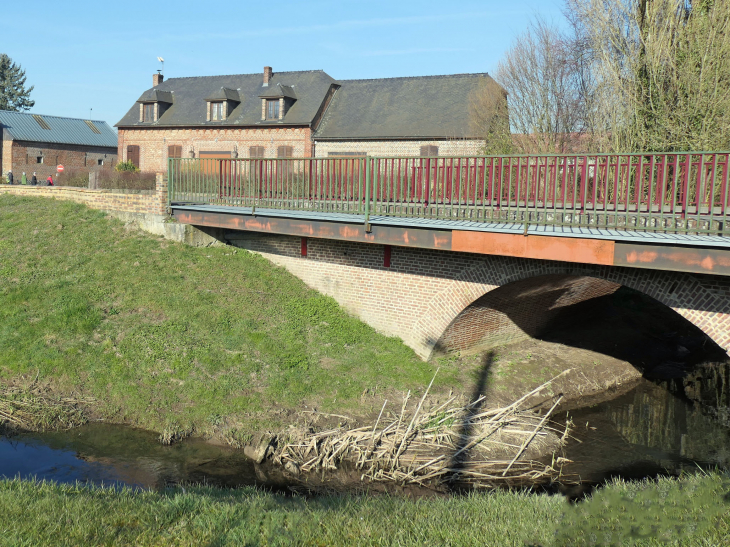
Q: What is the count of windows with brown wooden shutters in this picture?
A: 5